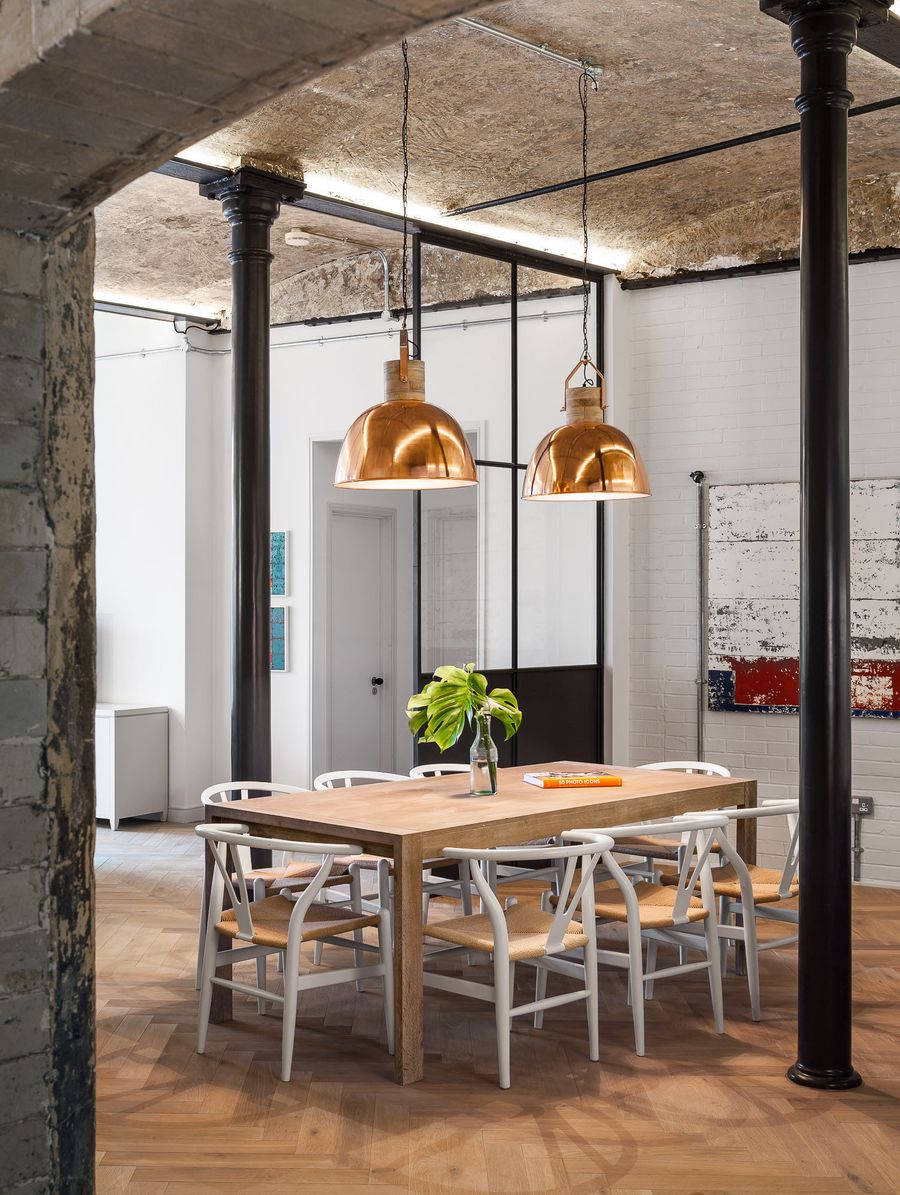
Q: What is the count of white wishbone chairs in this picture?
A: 8